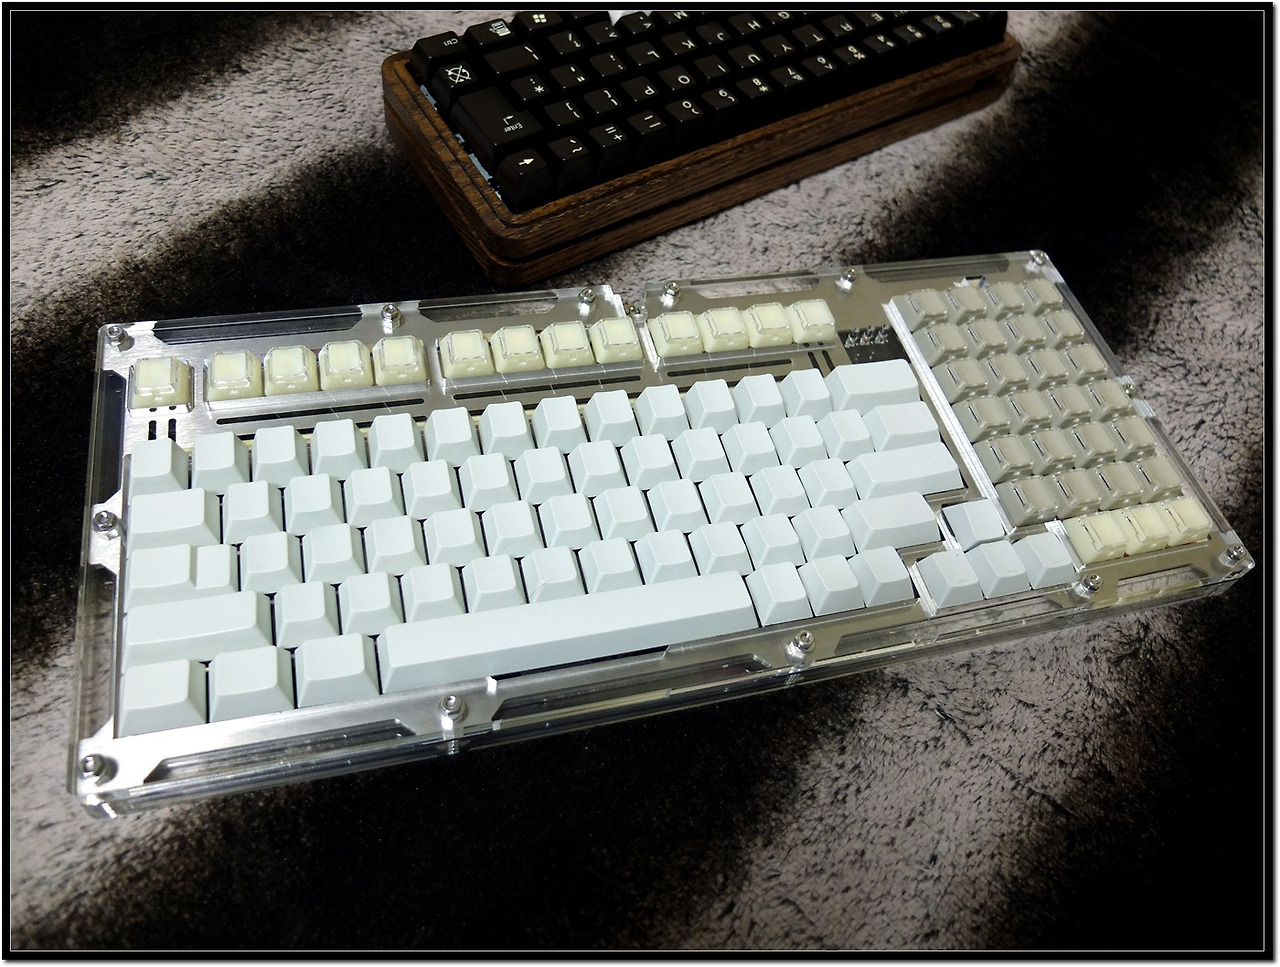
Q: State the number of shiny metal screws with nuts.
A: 13